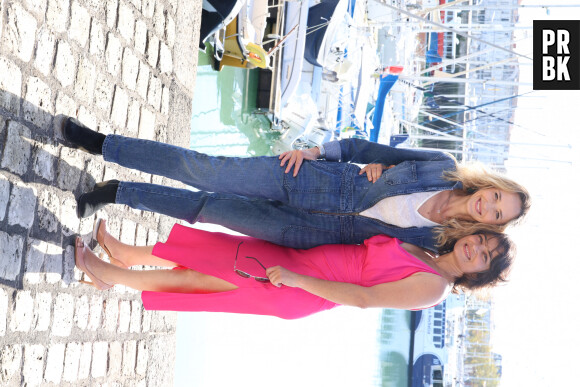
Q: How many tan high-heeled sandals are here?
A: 2